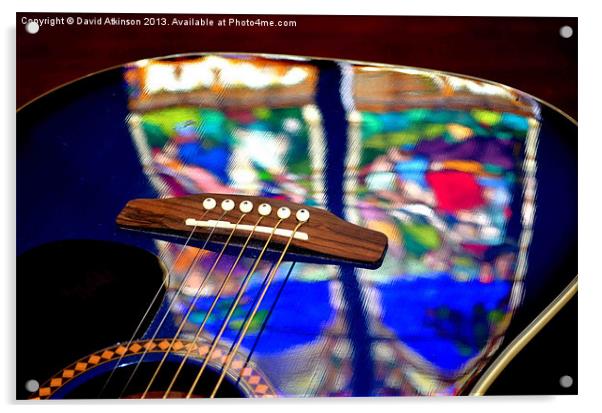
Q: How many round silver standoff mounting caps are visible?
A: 4